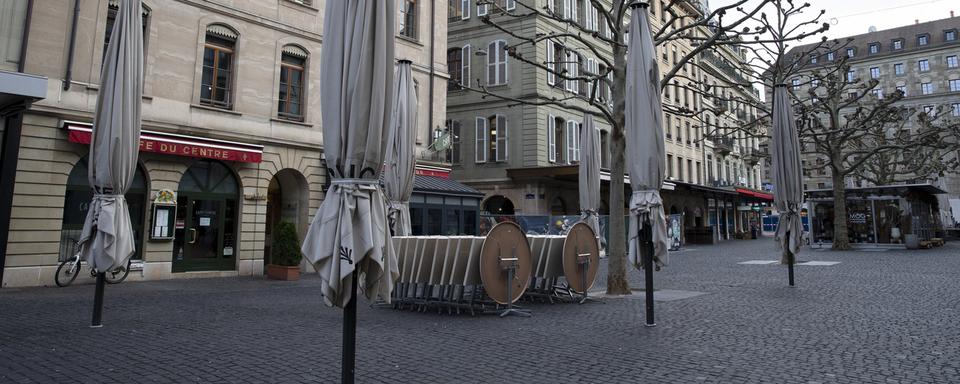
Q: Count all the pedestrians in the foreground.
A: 0